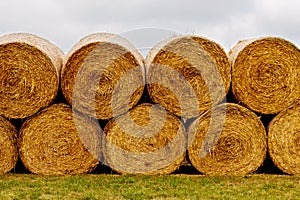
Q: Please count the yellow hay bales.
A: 9